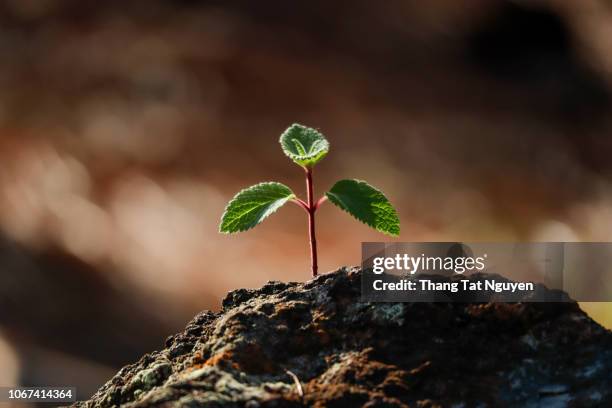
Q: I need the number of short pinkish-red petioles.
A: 2